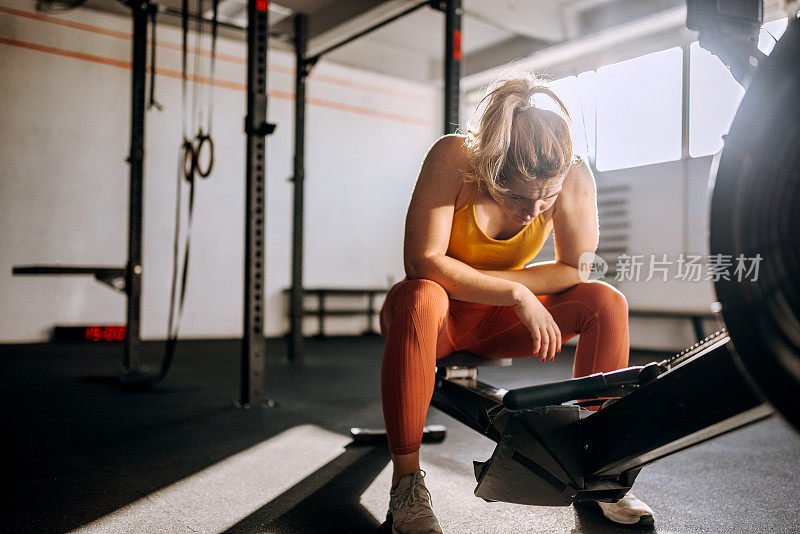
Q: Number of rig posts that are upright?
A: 4